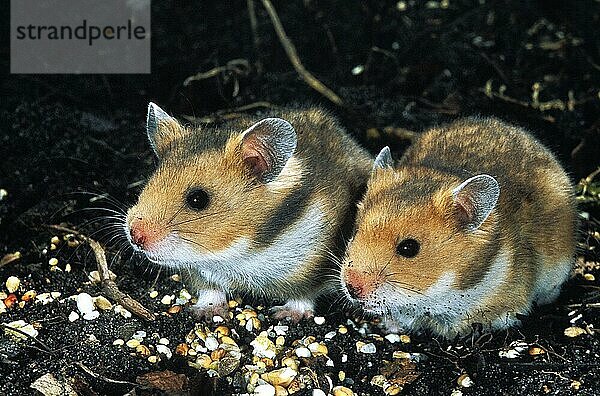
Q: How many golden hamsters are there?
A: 2